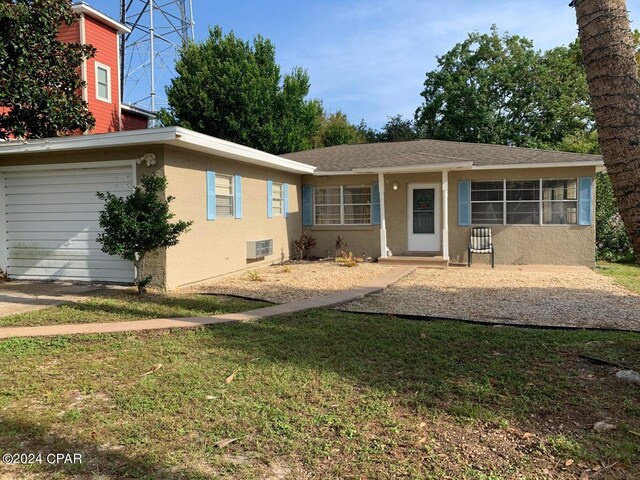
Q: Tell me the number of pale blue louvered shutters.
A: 8